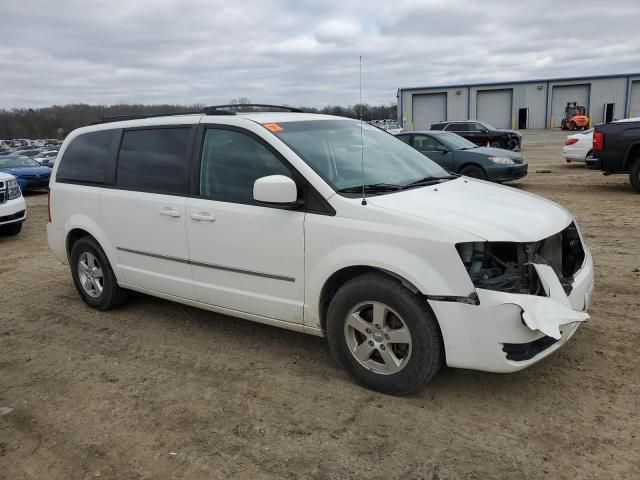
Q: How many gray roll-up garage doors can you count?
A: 4